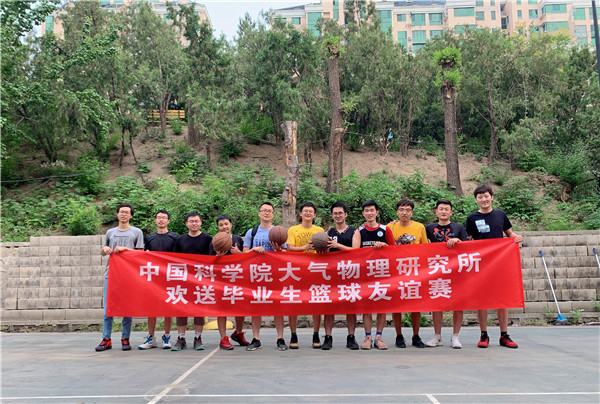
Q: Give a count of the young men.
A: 11